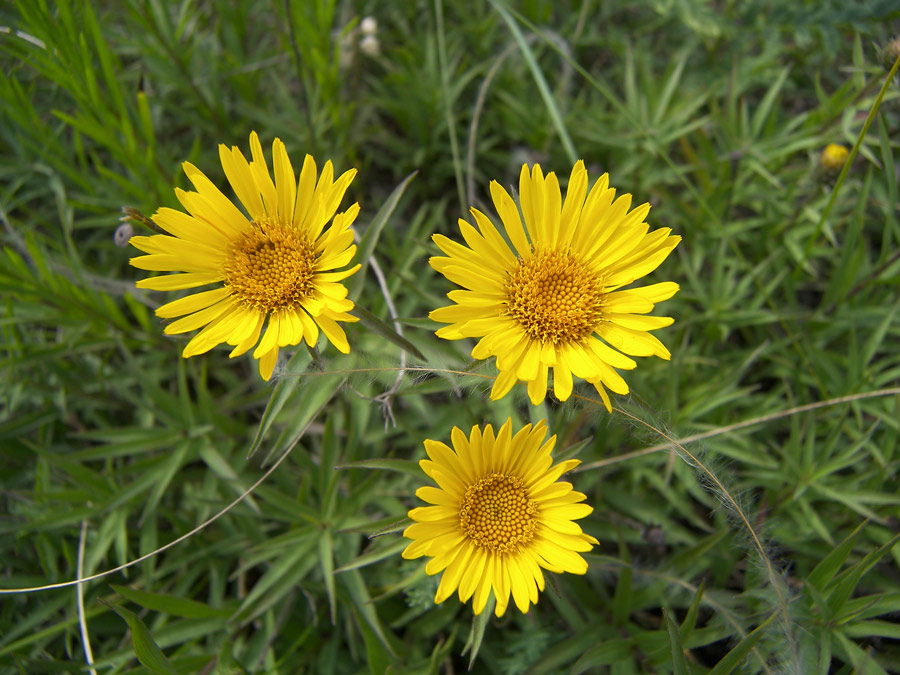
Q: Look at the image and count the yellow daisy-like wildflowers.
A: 3